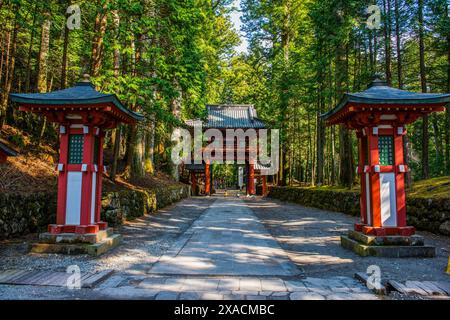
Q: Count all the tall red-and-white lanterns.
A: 2